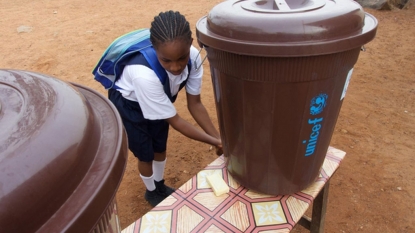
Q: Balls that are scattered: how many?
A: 0